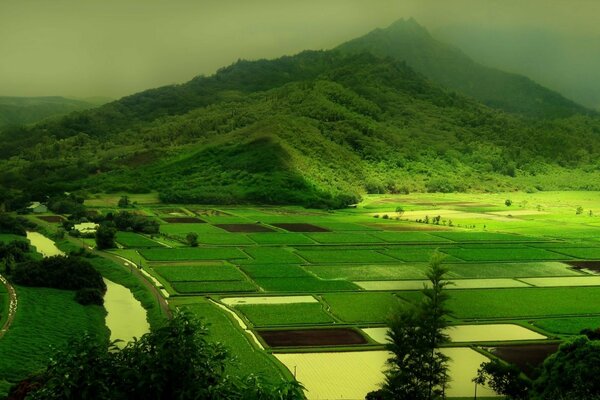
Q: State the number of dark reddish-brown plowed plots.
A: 7